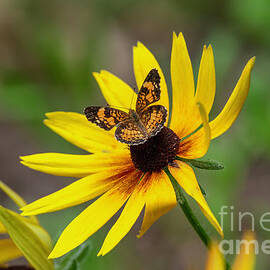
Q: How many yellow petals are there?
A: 13